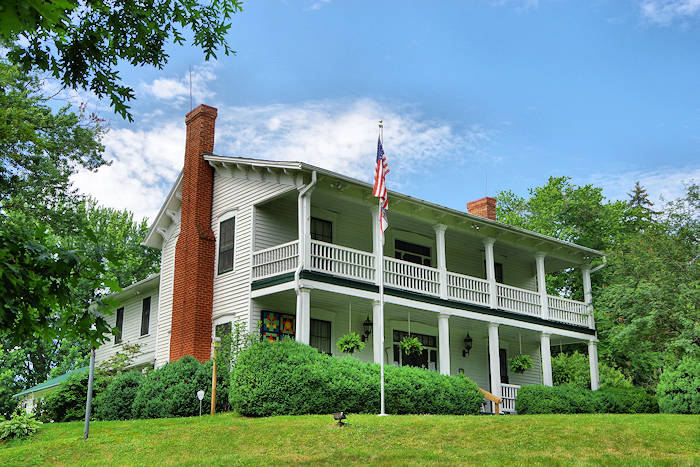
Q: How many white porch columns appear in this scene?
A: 12